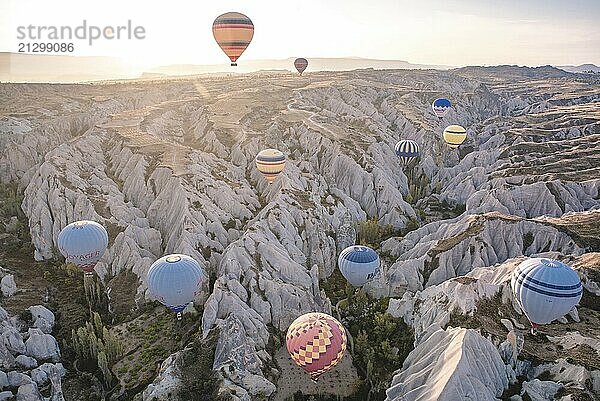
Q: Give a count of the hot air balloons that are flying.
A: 11